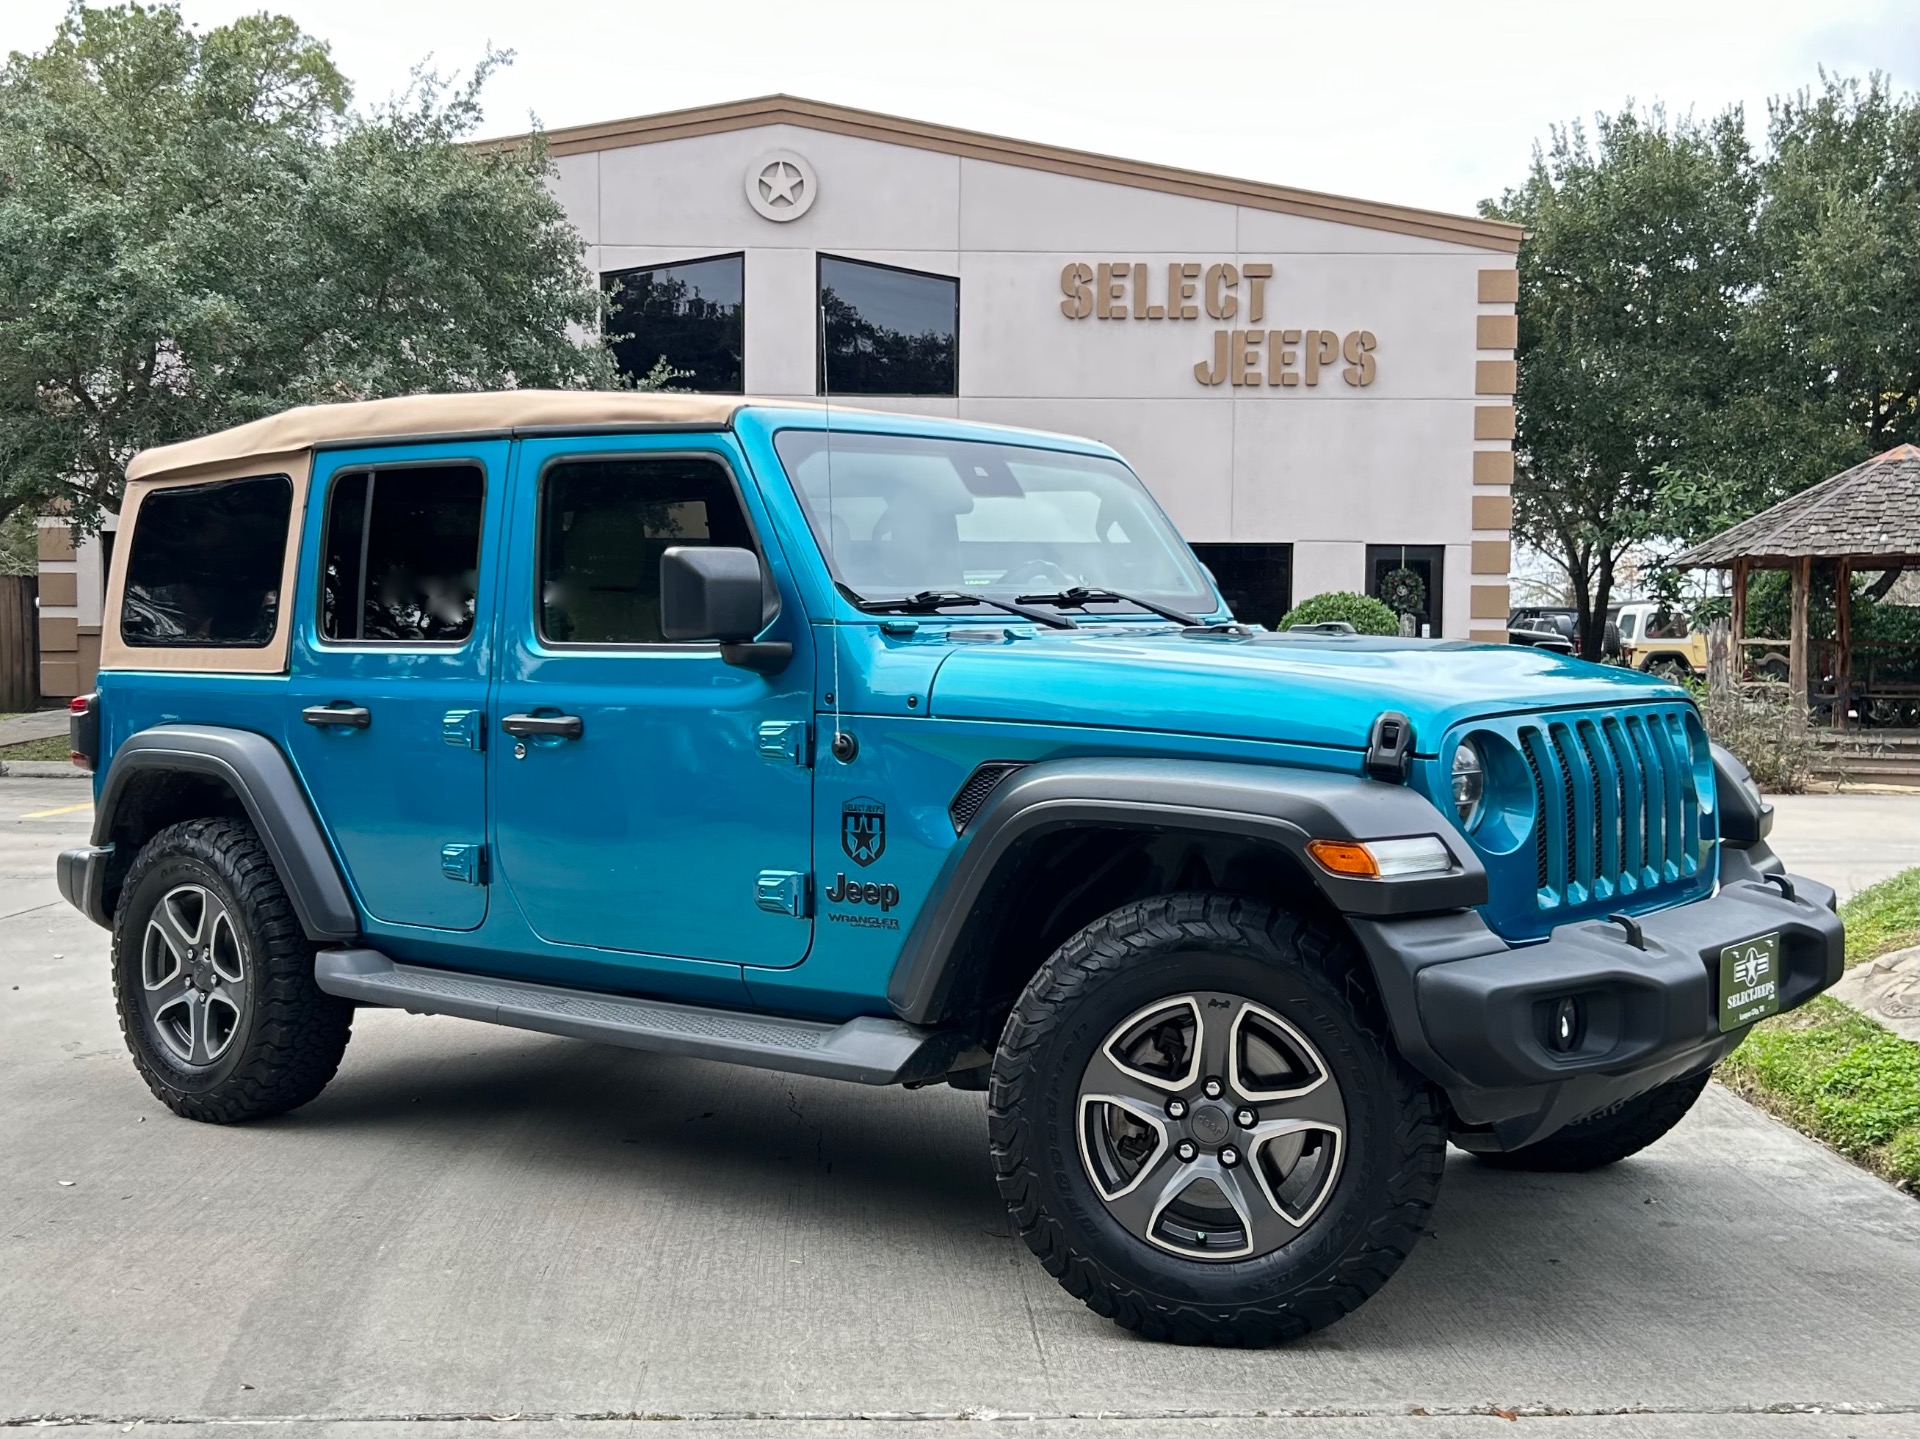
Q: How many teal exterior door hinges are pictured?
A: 4